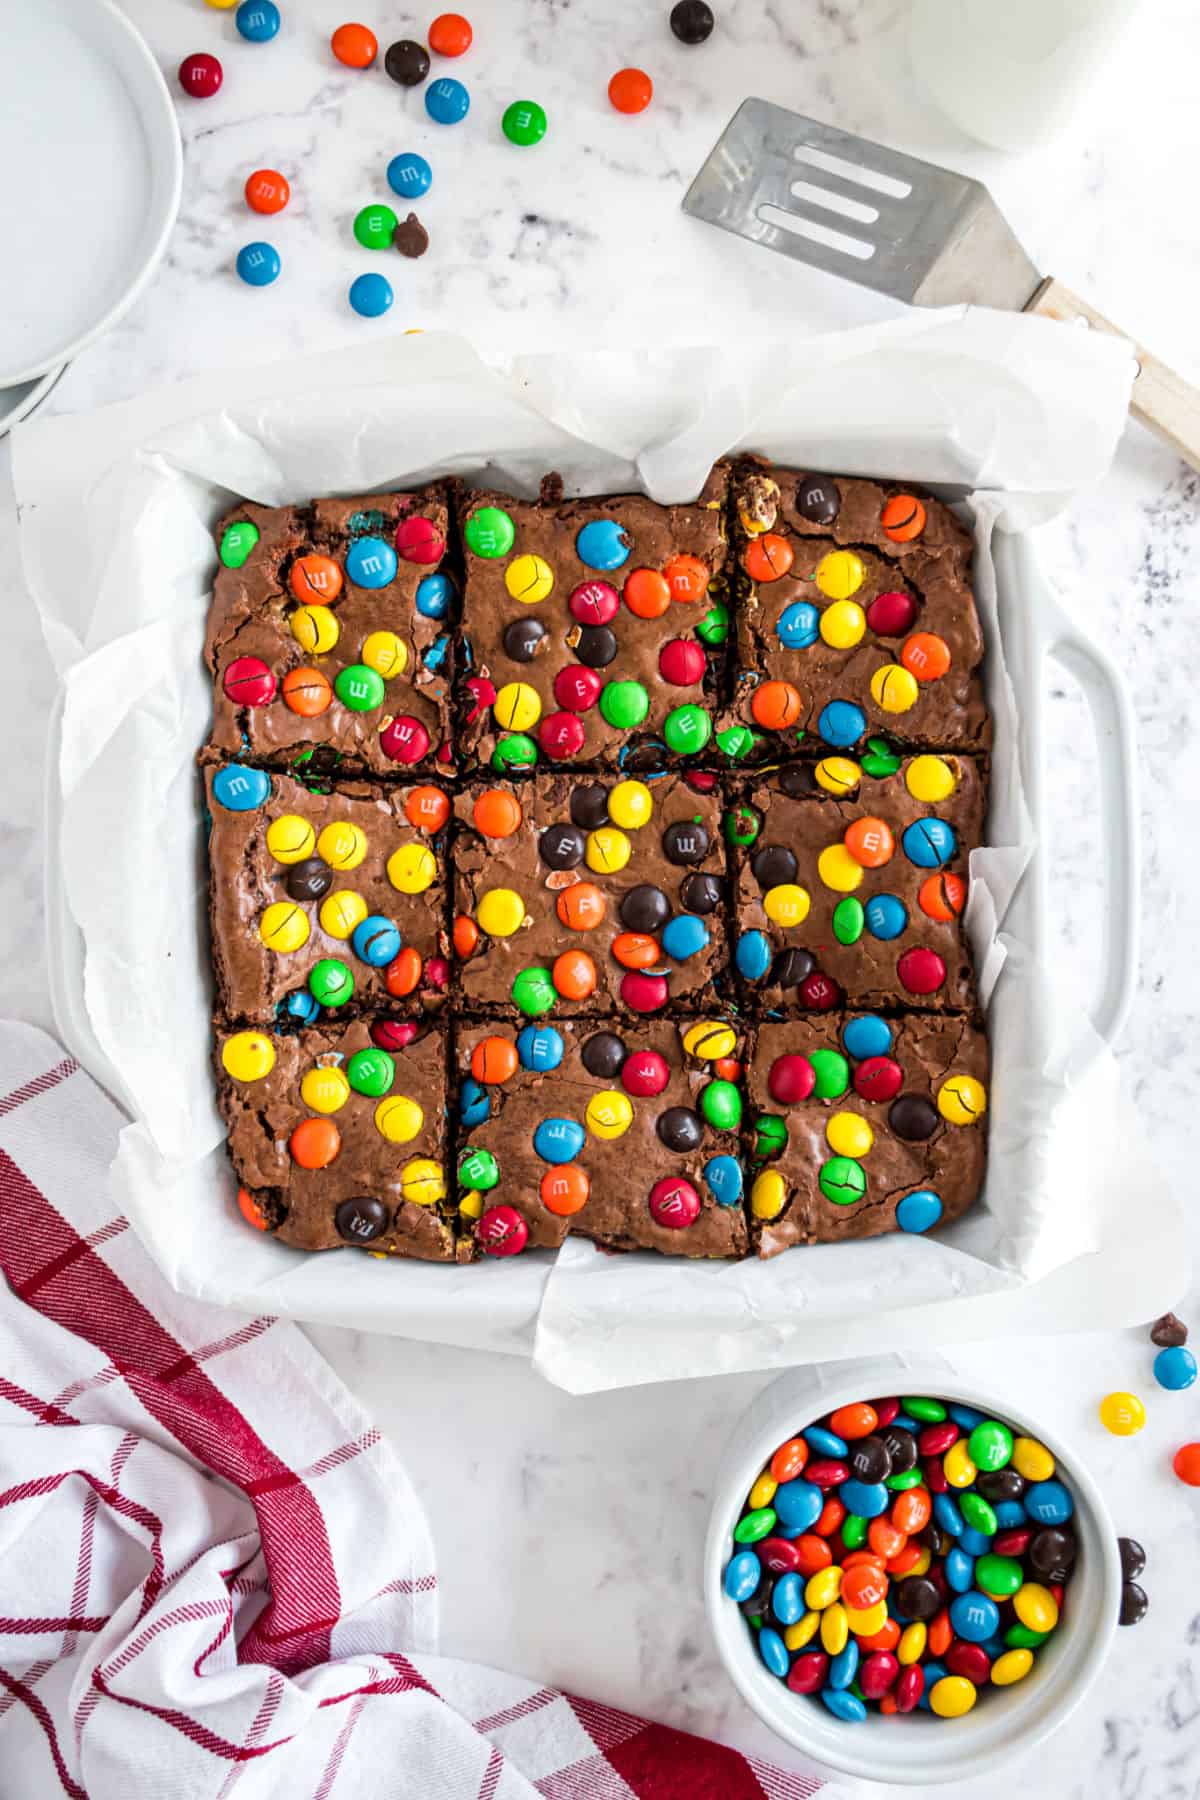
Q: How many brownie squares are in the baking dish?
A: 9